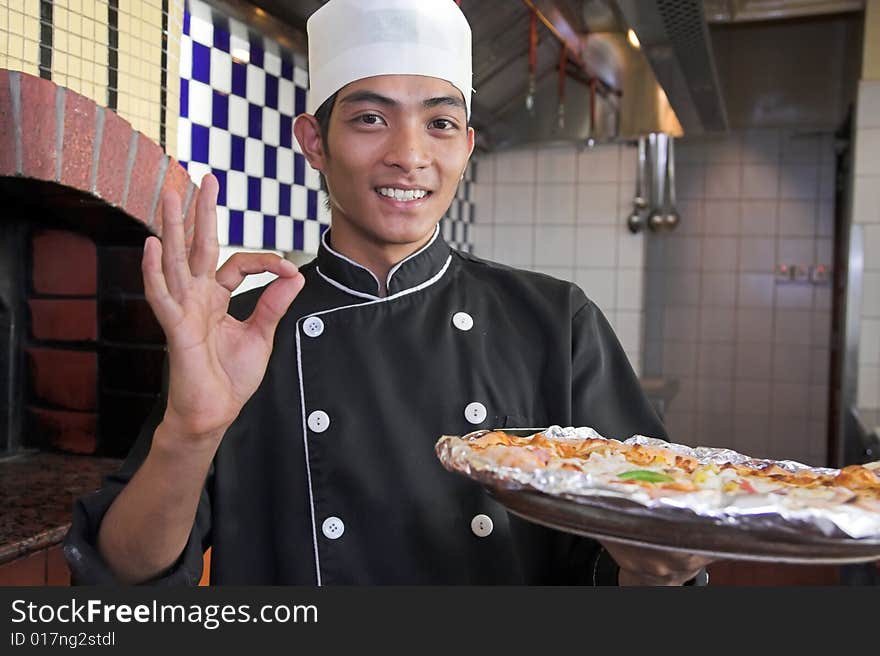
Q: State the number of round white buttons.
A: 6